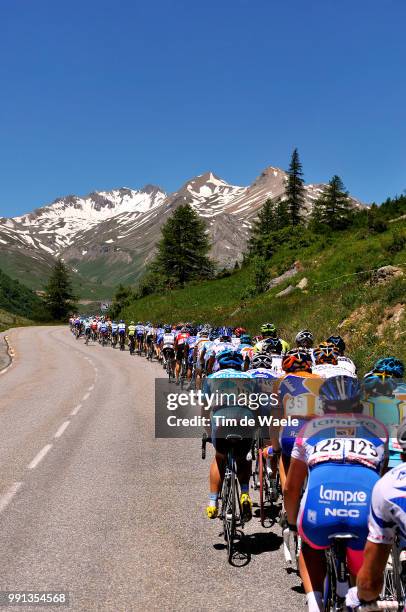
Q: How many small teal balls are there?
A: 0